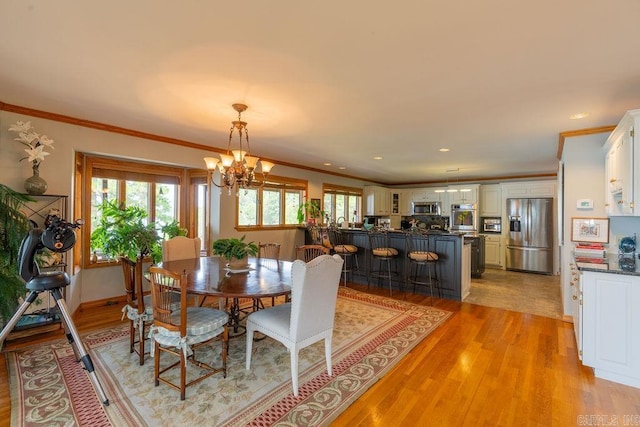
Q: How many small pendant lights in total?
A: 3